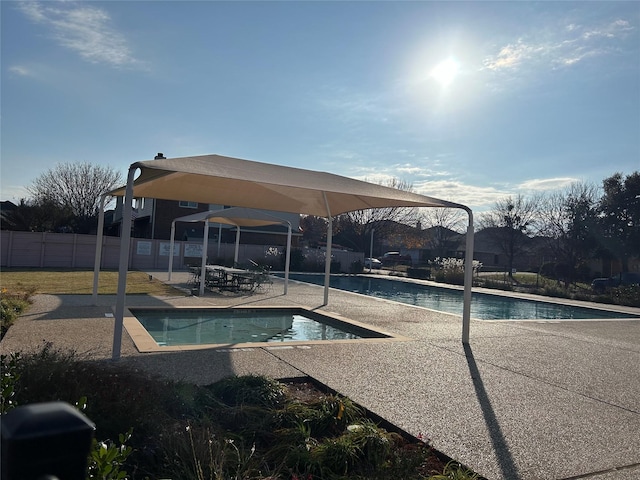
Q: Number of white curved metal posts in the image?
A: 8